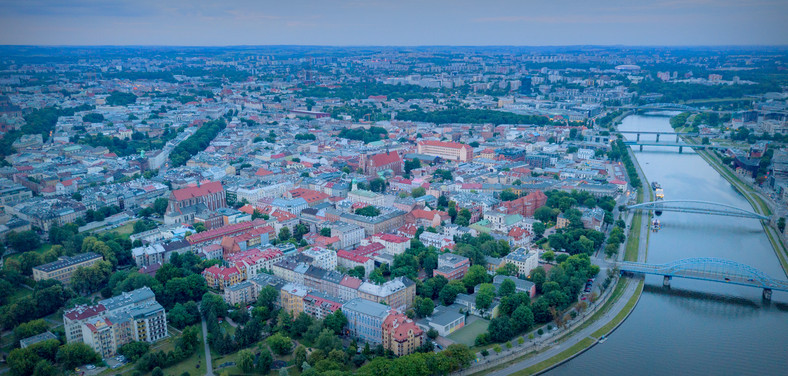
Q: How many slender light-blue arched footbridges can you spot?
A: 1